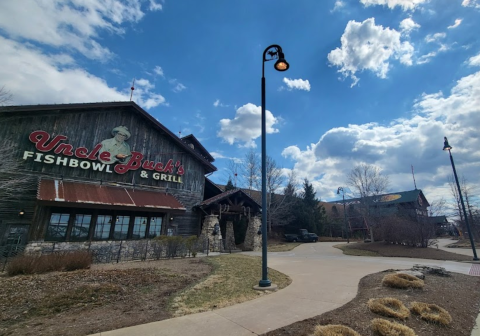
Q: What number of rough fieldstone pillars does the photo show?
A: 3